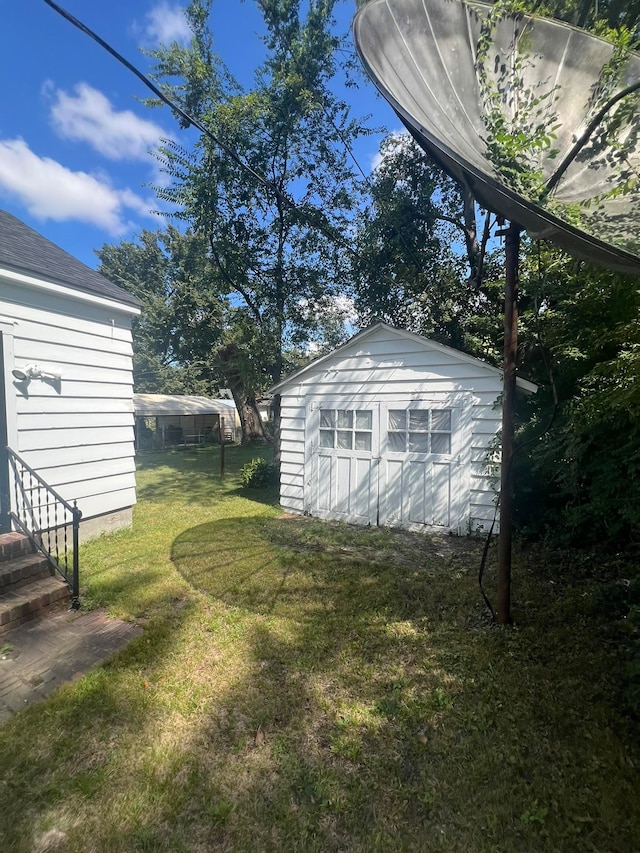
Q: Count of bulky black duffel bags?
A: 0